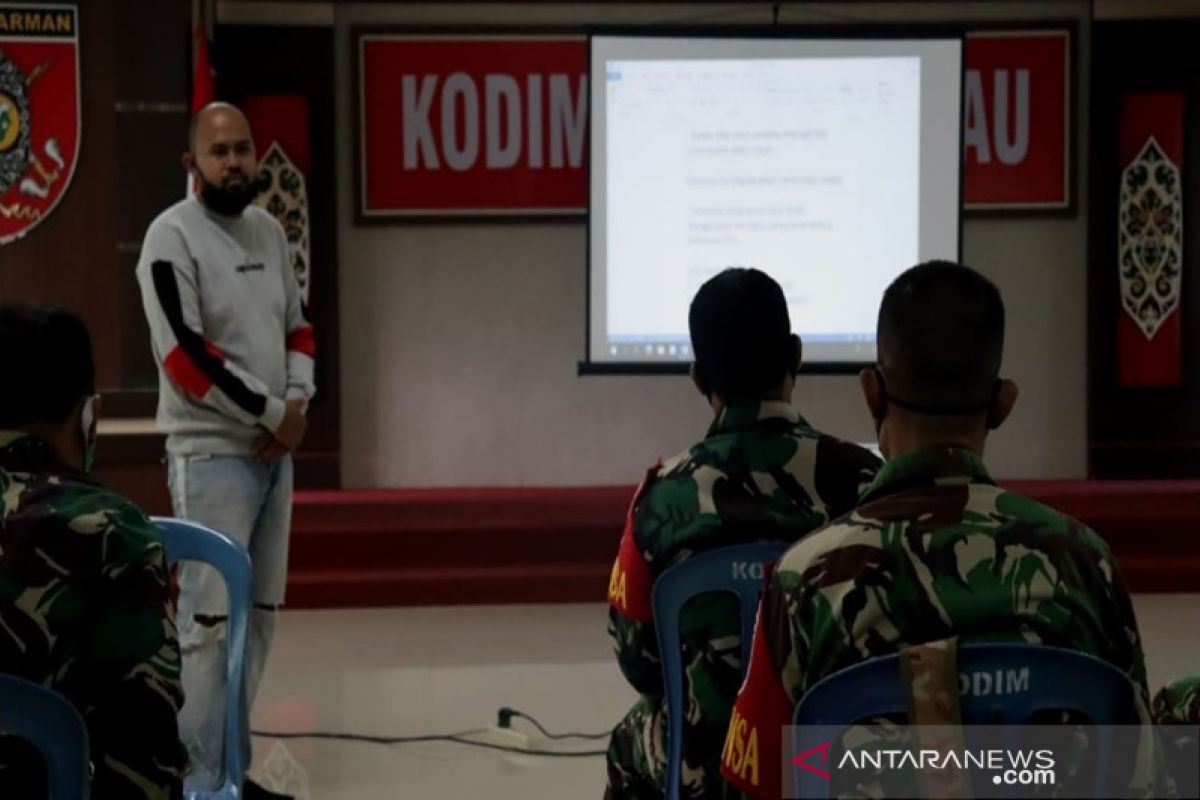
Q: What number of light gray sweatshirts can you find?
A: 1